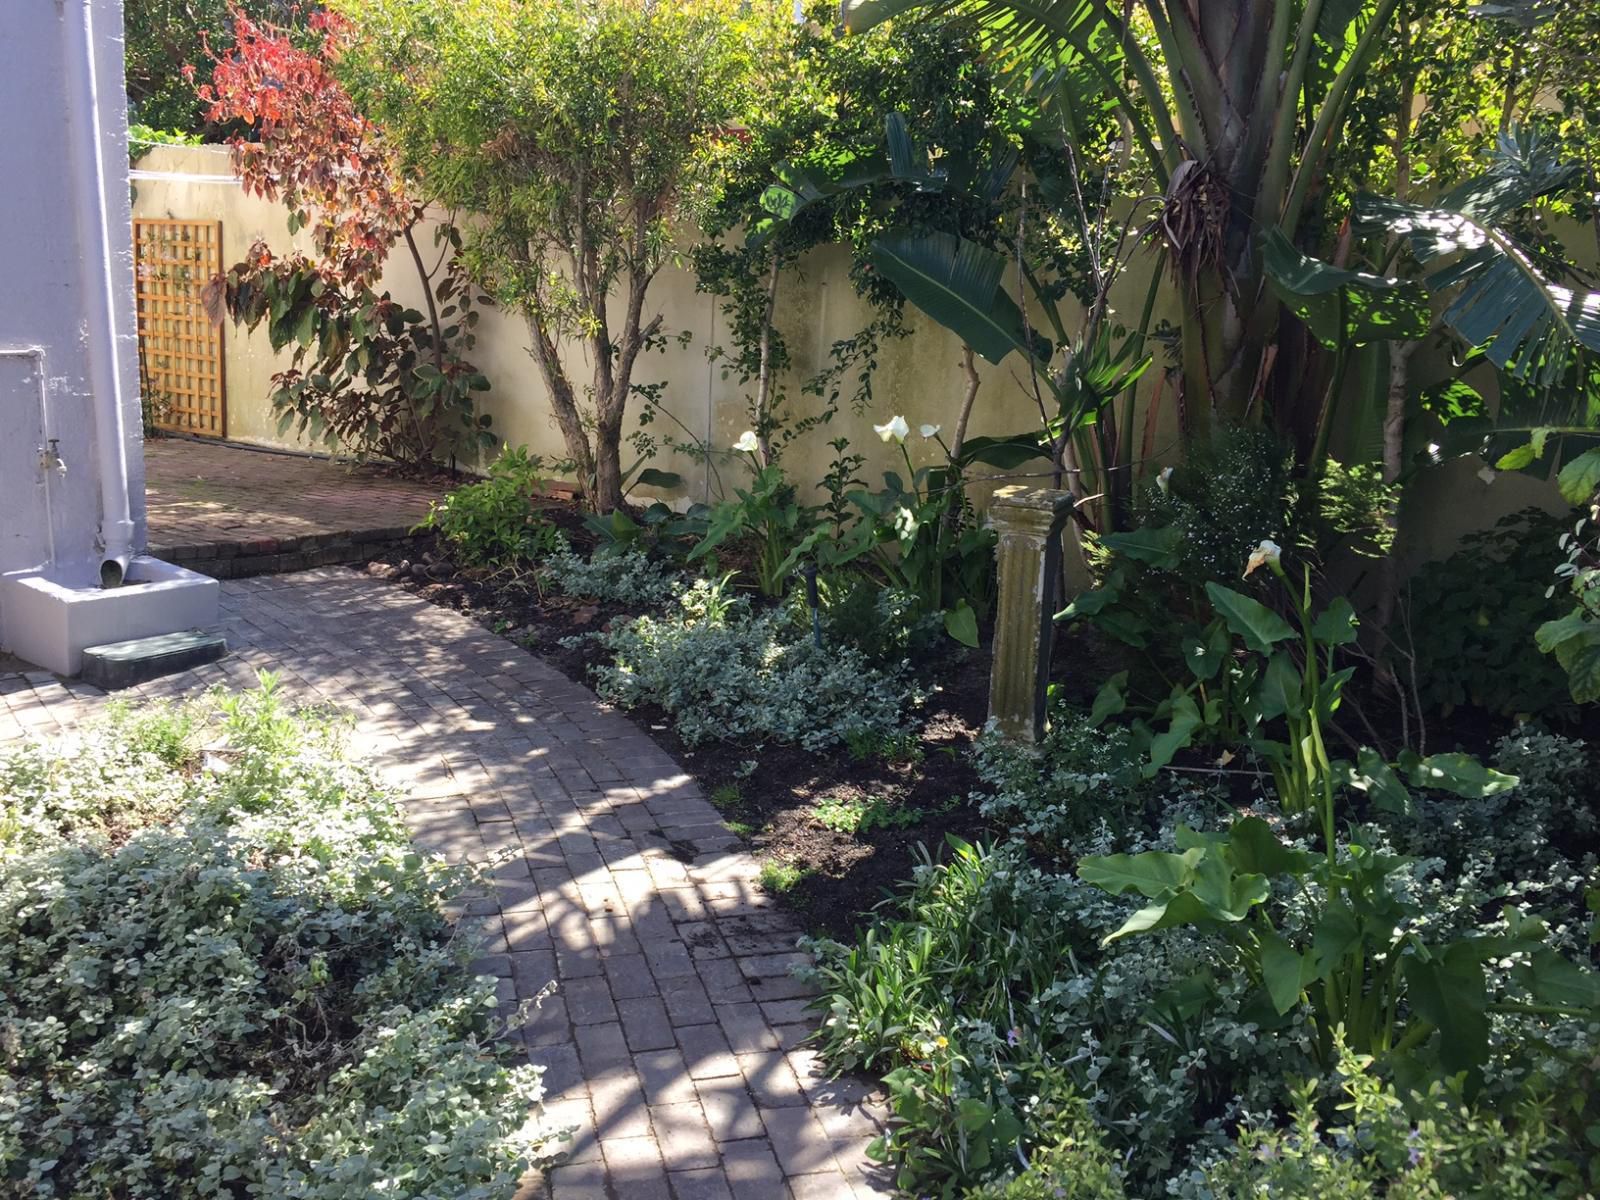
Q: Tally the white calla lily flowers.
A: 5